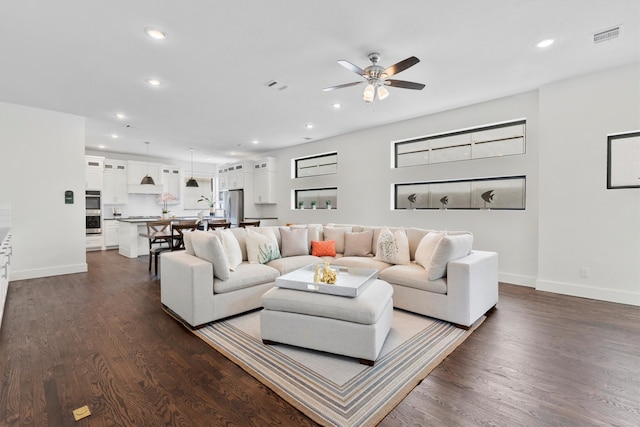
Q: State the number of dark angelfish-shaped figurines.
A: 3